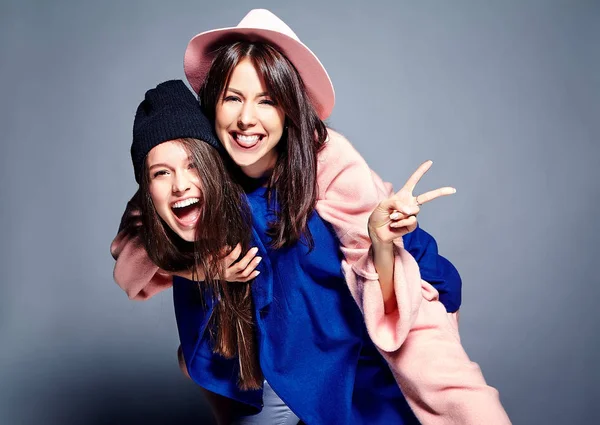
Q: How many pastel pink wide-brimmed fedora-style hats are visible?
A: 1